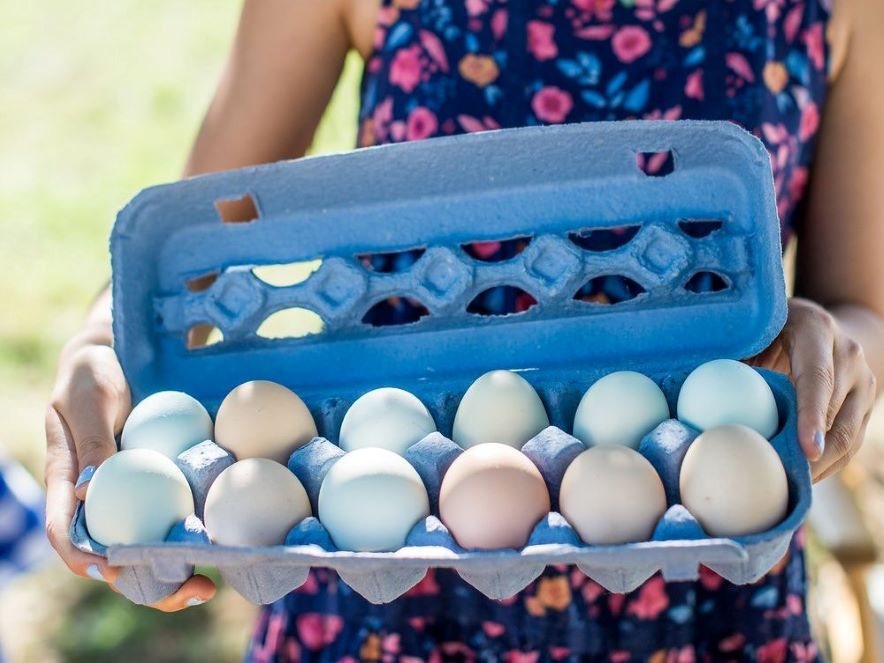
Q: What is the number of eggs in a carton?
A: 12